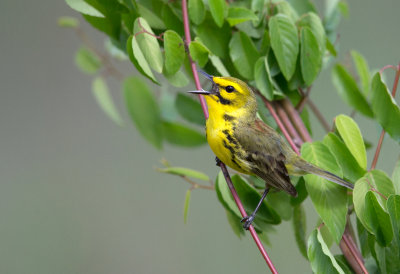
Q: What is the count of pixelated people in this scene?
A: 0